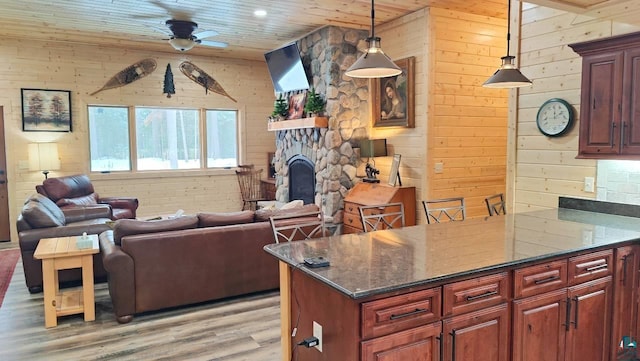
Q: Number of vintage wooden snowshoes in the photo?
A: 2